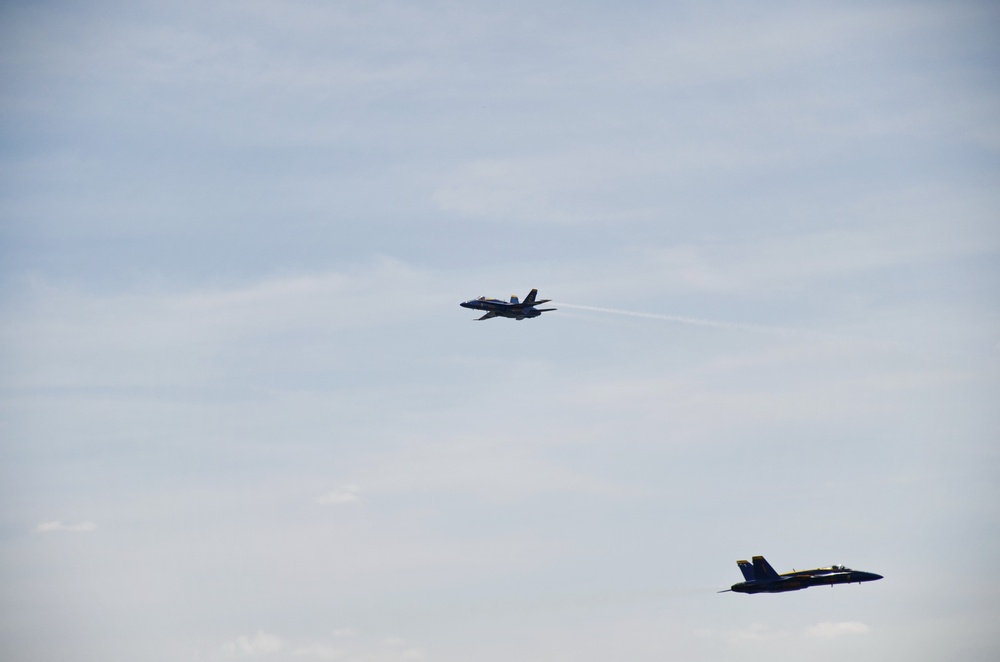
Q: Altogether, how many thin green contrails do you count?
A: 0